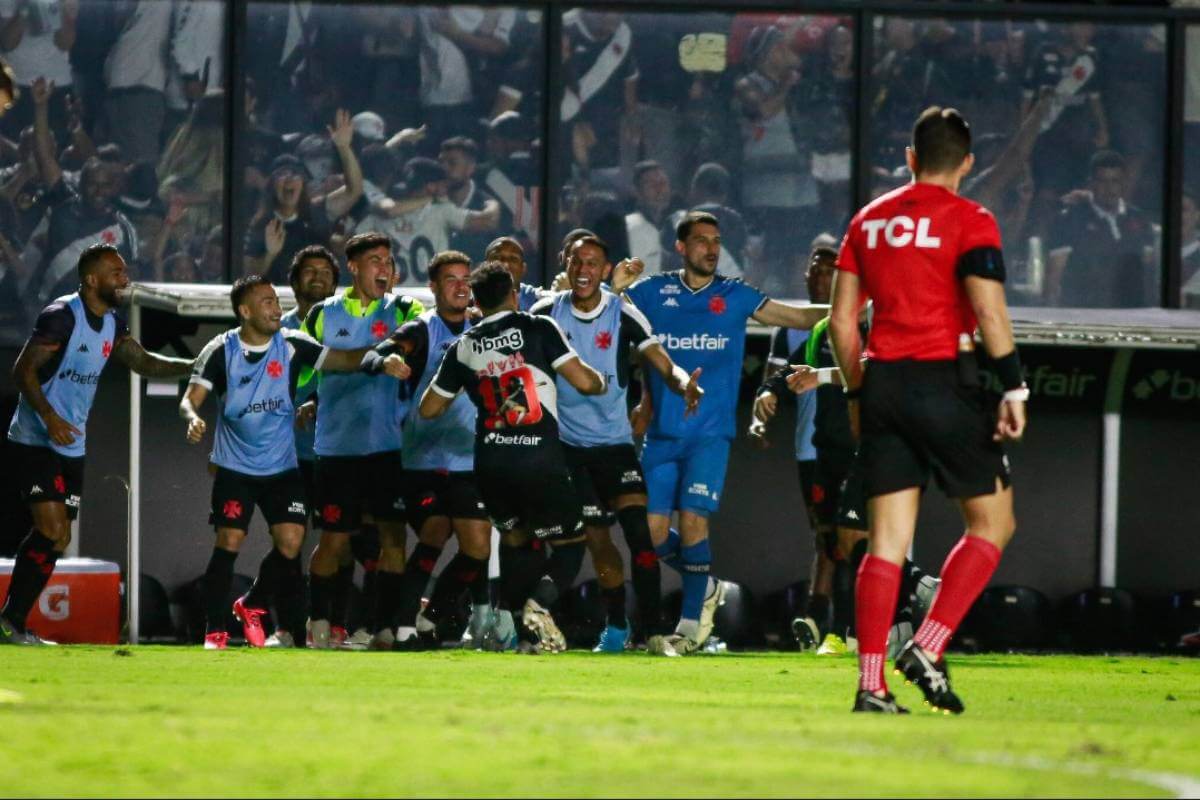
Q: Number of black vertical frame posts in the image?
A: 4